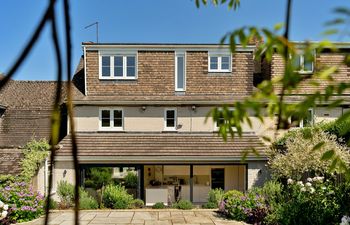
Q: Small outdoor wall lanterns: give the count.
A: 2